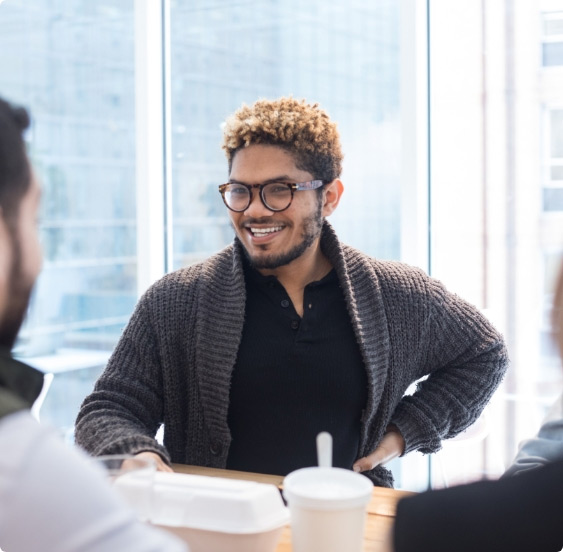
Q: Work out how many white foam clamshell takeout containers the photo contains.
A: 1